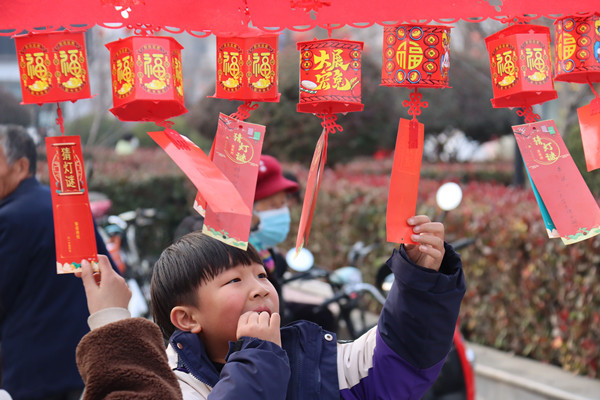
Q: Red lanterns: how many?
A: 7